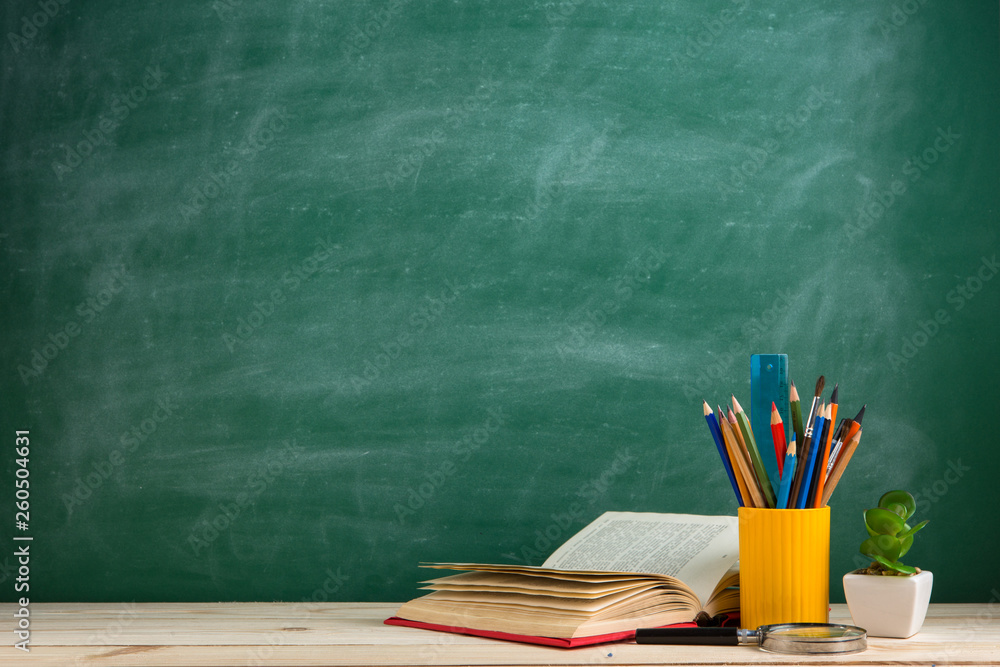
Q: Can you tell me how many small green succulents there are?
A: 1